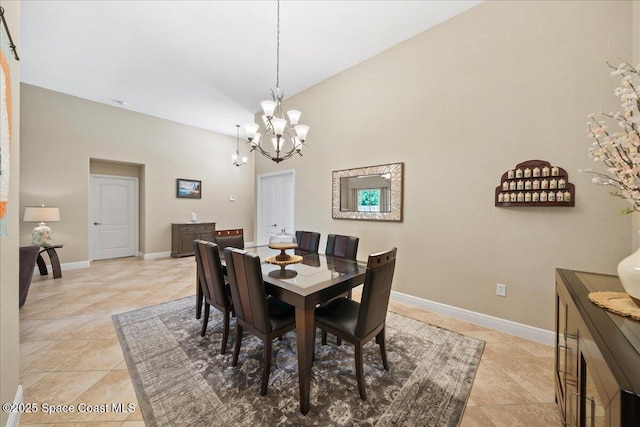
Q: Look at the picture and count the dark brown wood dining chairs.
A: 6